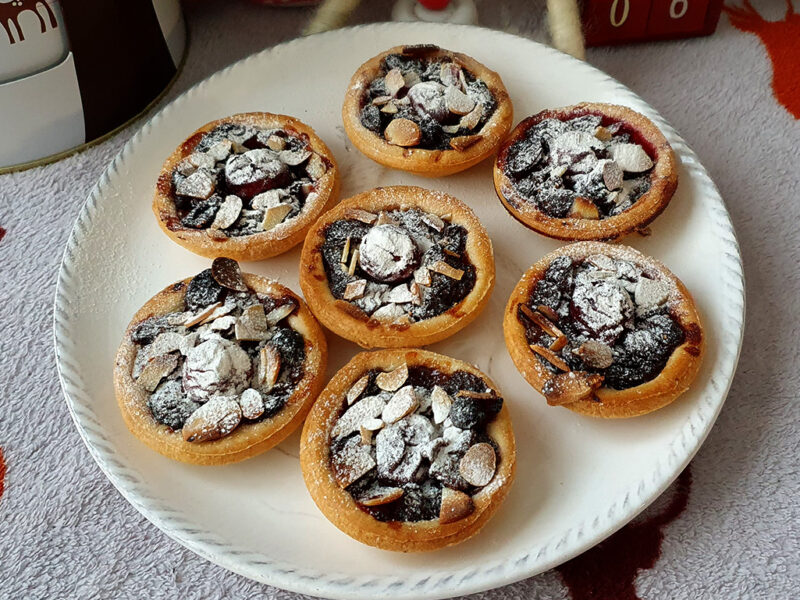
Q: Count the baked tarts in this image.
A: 7